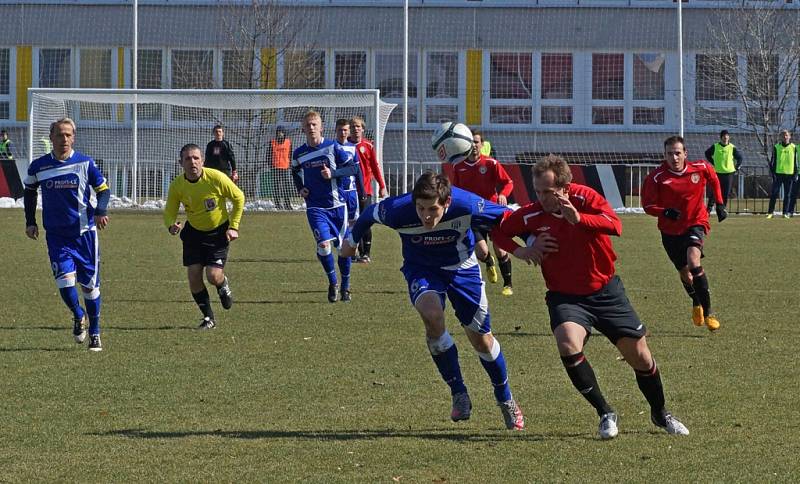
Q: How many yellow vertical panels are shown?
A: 4